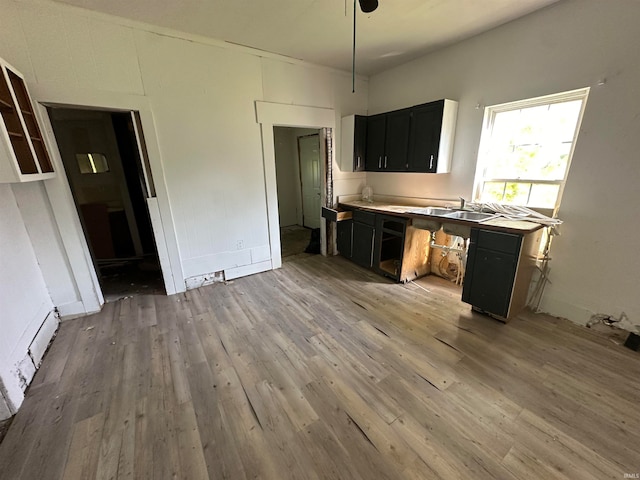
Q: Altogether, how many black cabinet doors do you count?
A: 7